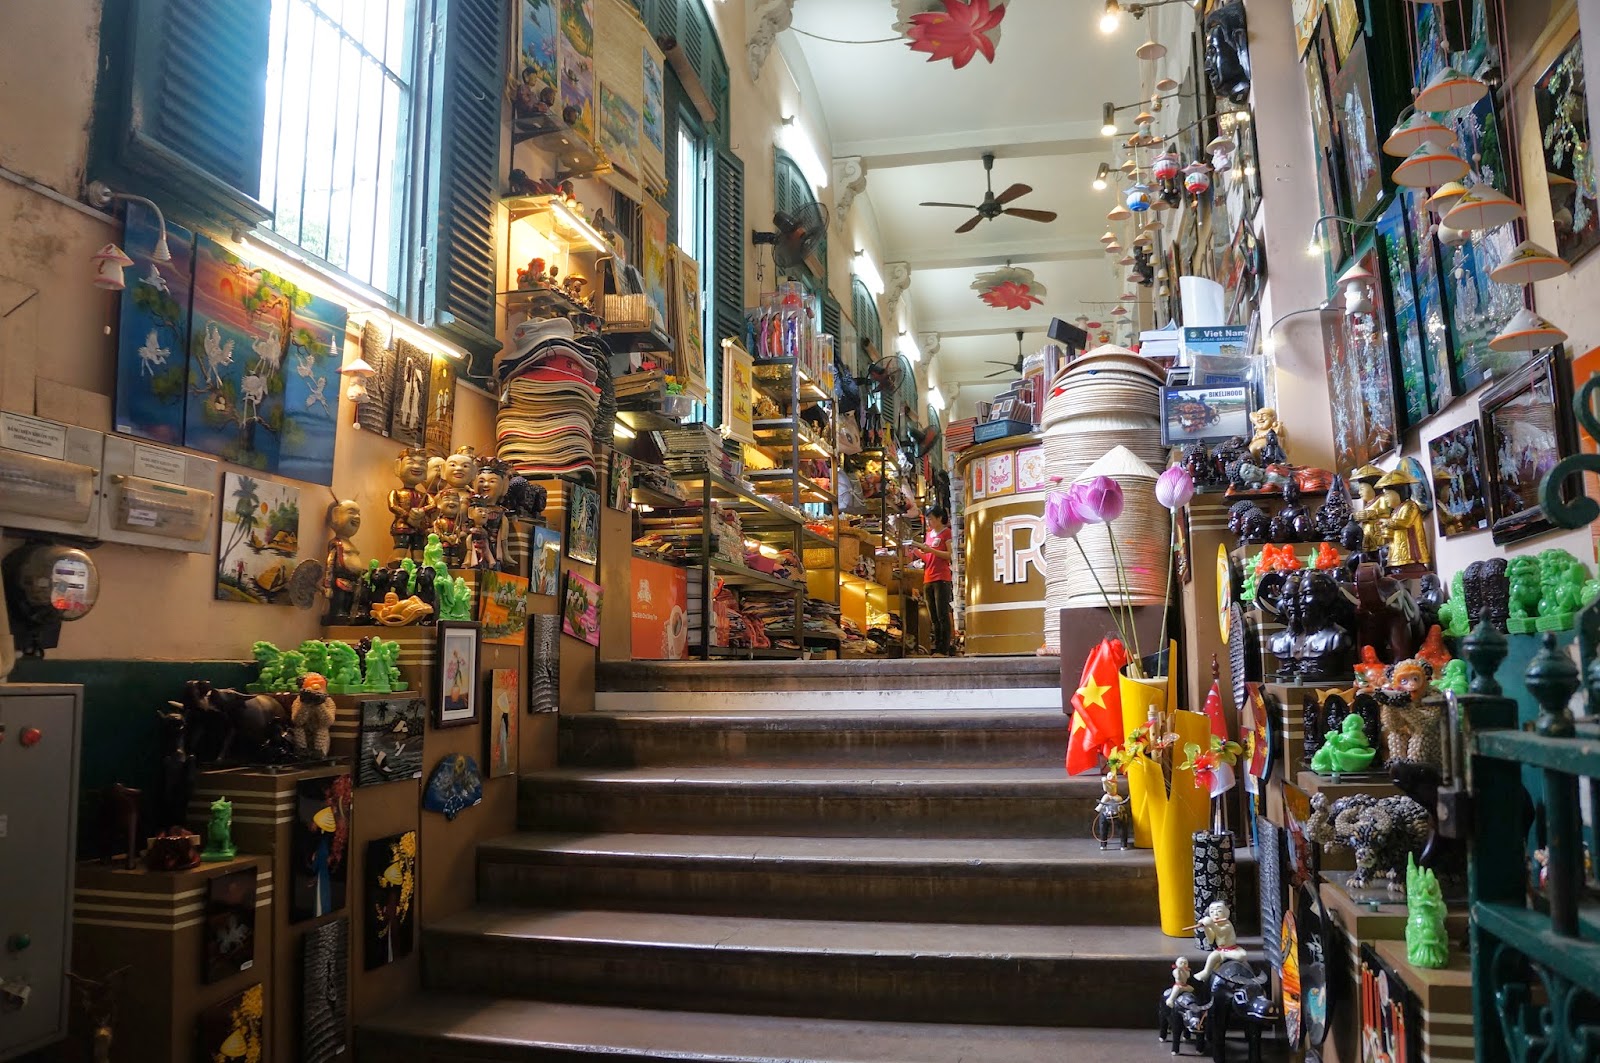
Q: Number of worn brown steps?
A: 6